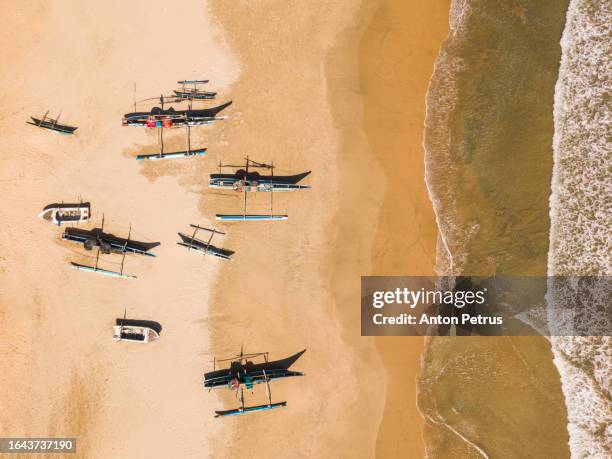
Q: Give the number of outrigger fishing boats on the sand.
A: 7